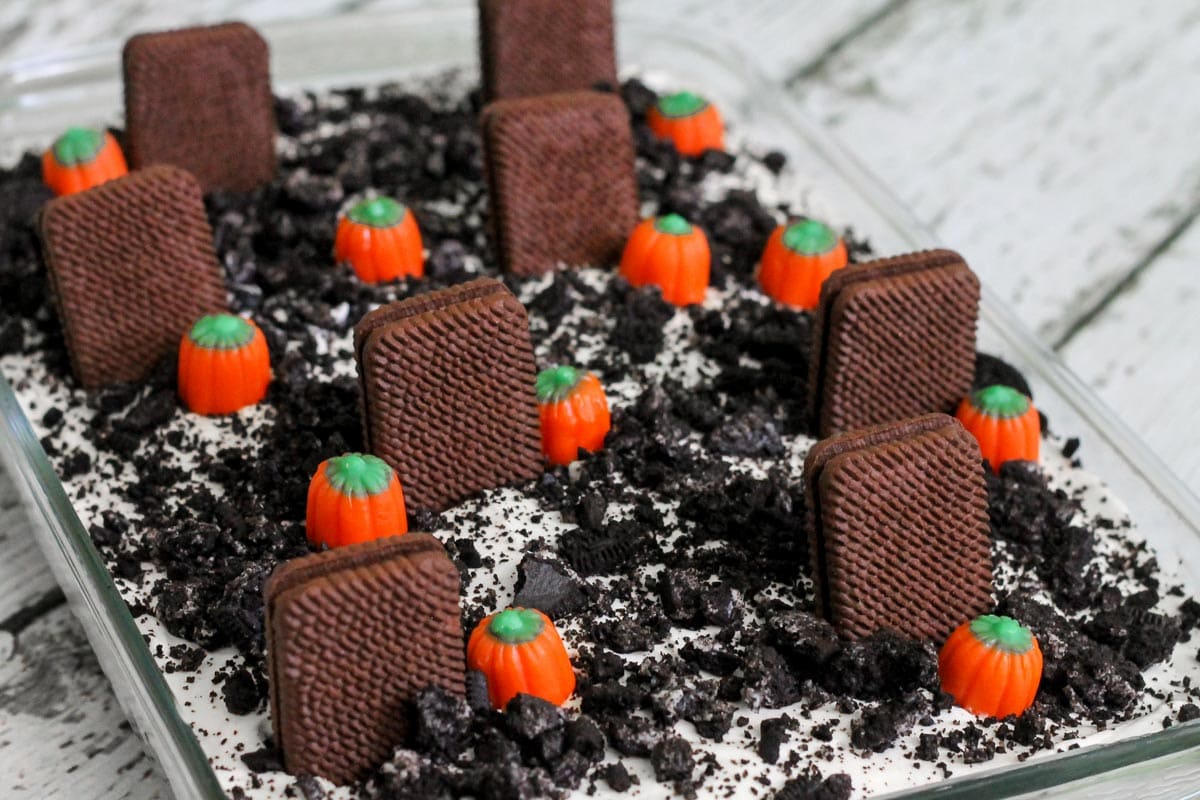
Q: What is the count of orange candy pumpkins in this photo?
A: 11